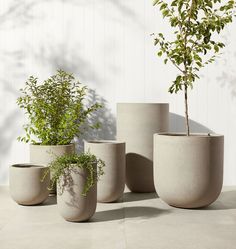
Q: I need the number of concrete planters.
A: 6